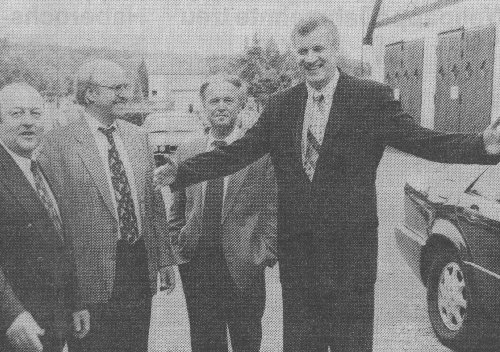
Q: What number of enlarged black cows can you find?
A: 0